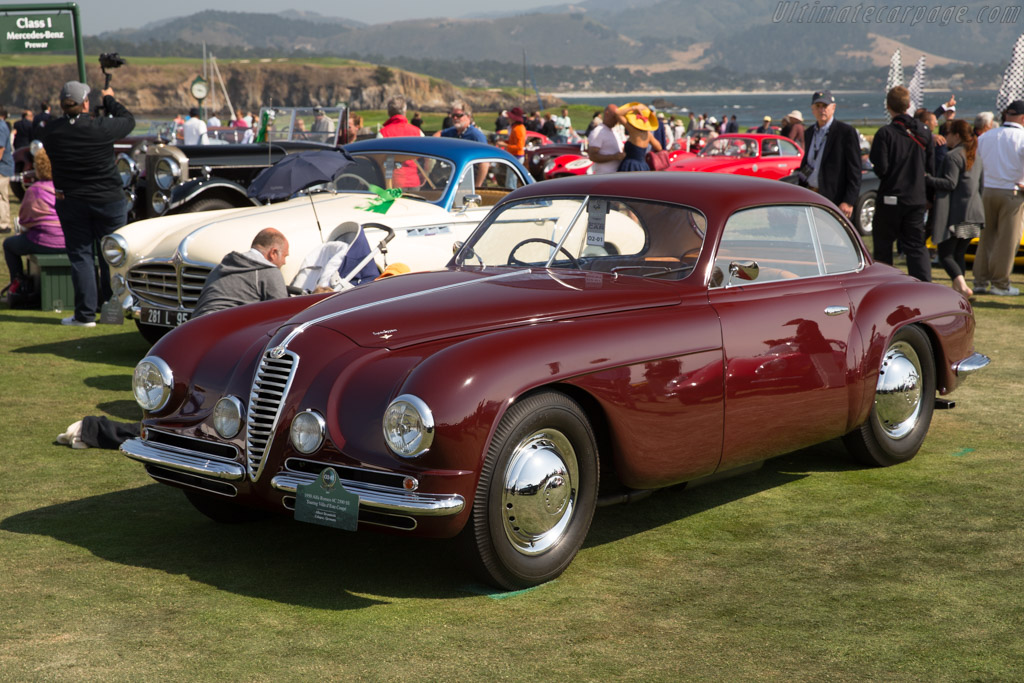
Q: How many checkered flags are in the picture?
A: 3